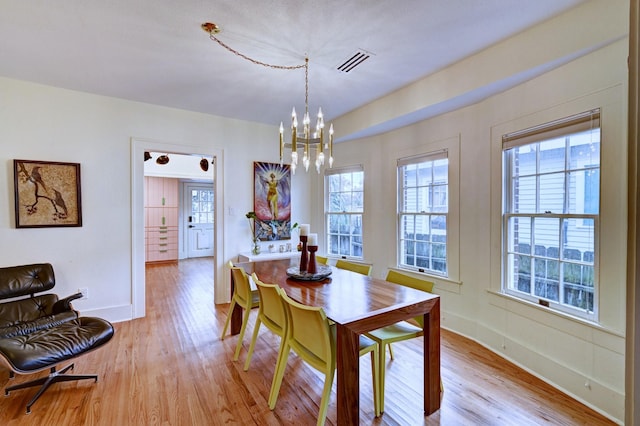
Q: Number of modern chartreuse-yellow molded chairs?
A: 6